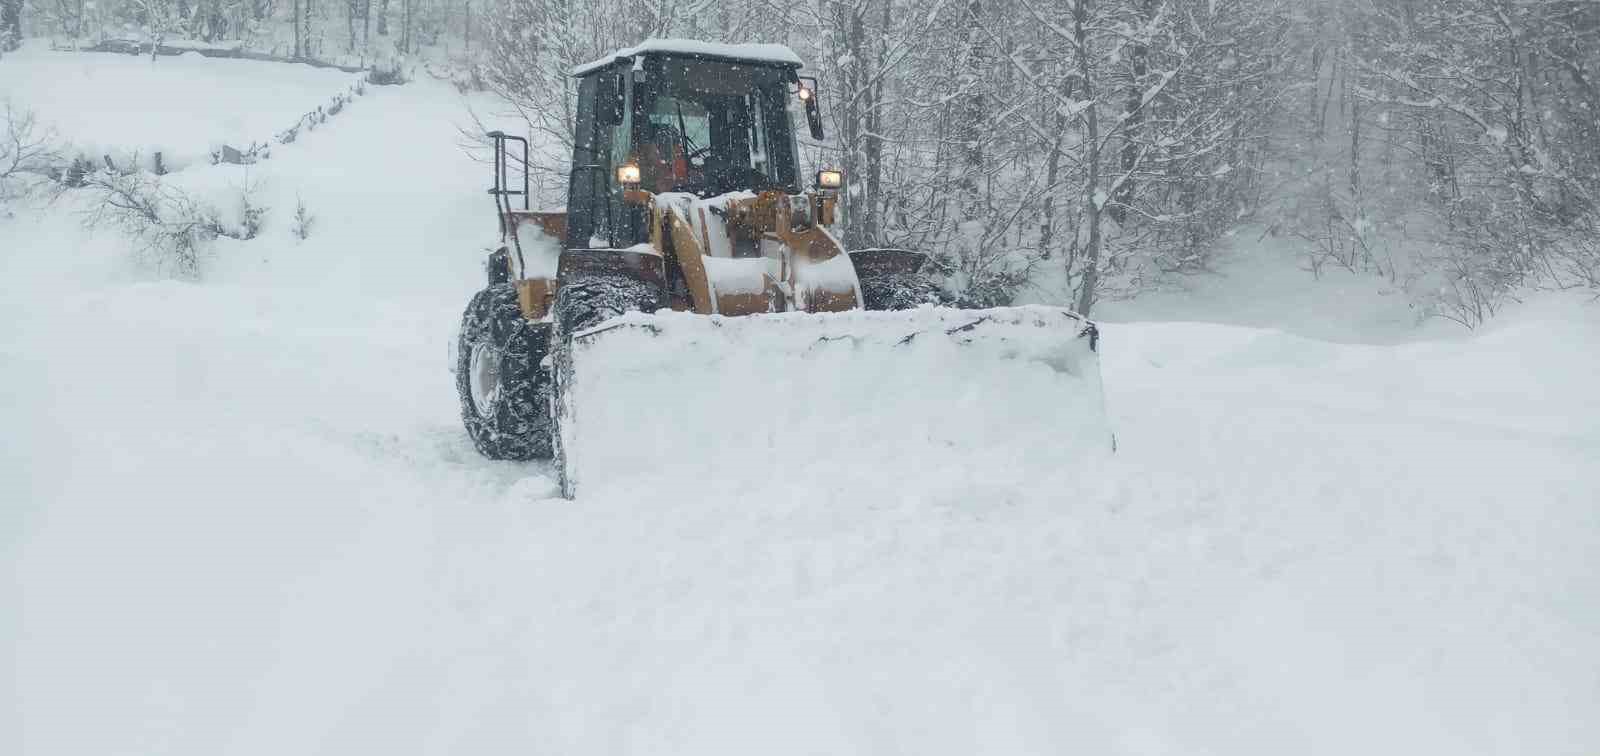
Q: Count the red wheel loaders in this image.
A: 0